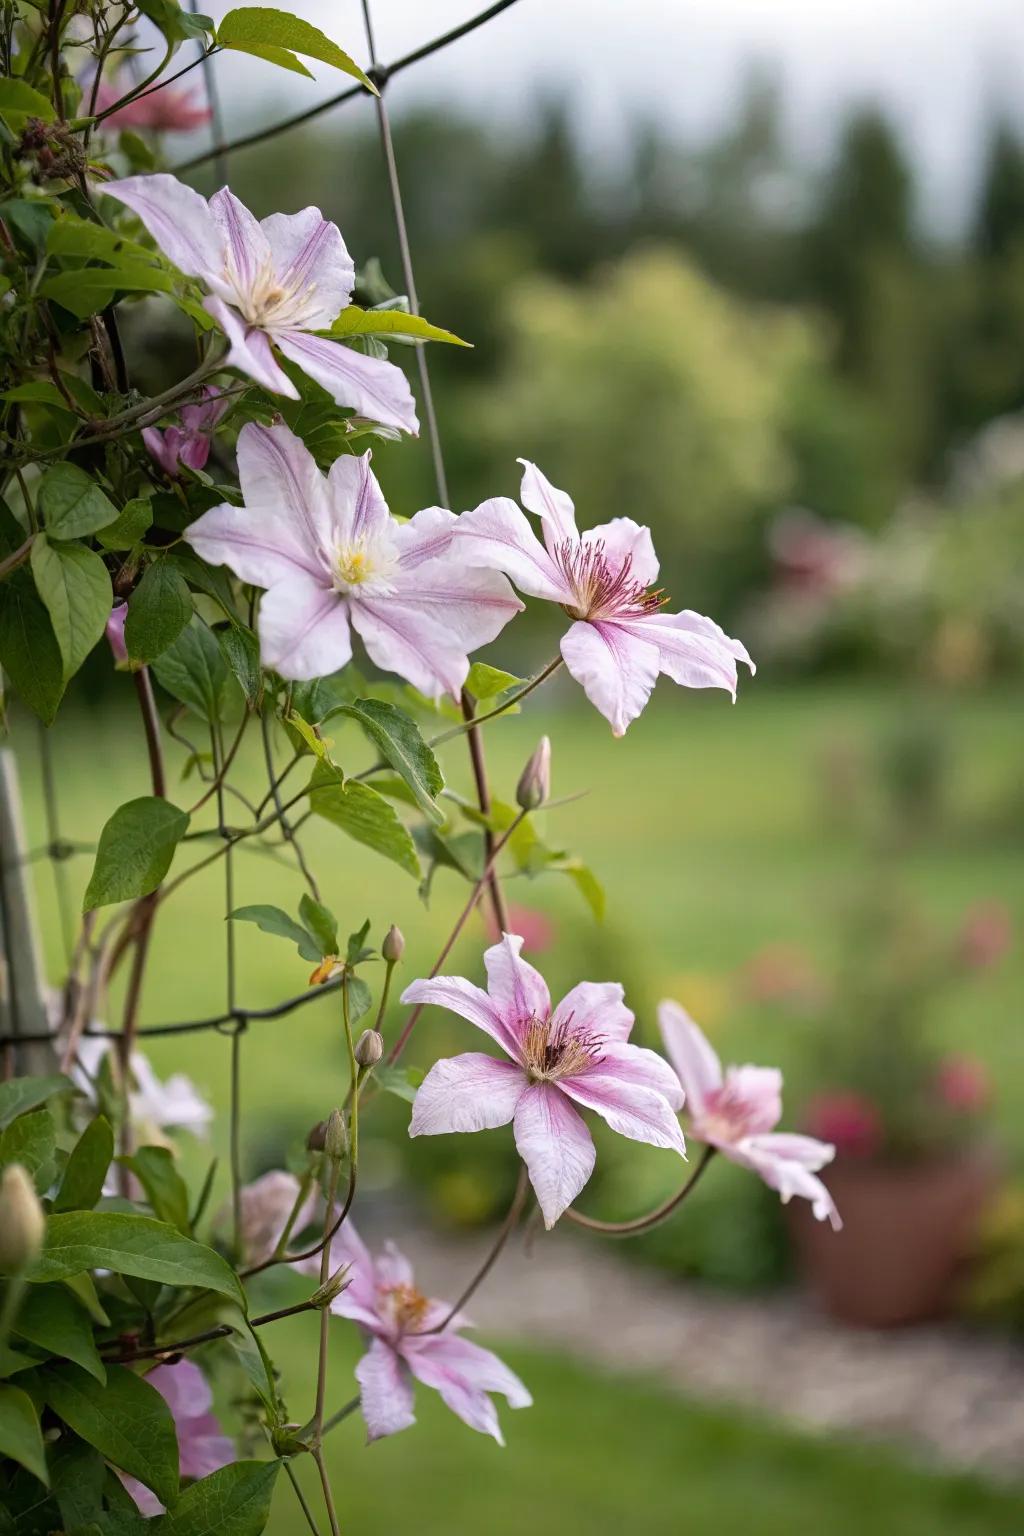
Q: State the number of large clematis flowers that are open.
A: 6